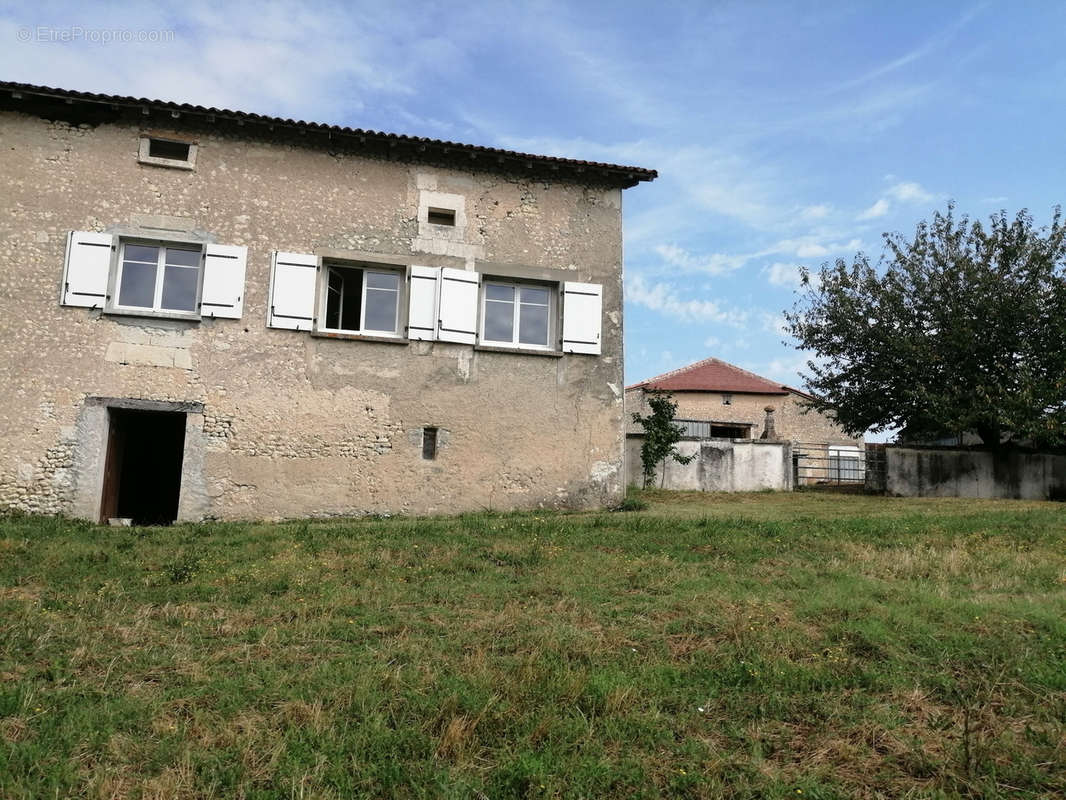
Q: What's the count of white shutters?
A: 6